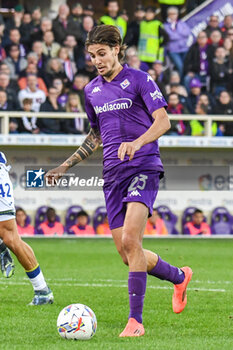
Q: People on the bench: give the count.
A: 6